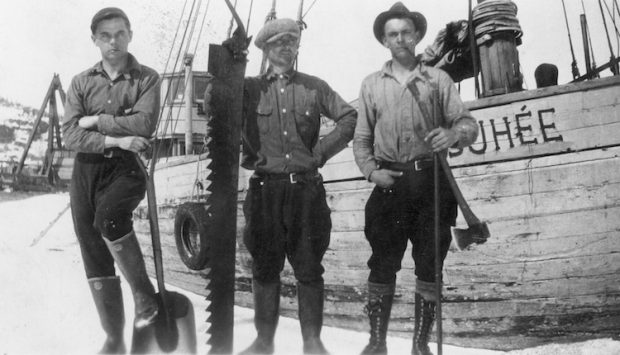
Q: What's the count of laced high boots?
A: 2